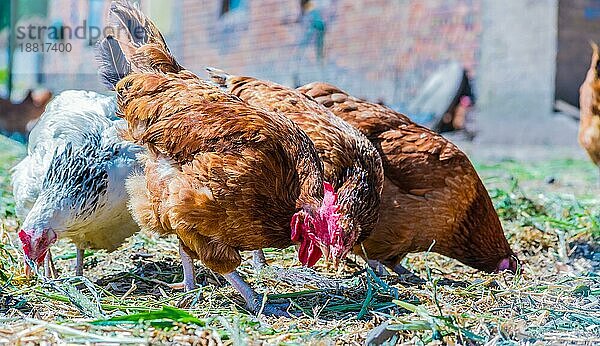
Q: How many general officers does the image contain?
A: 0